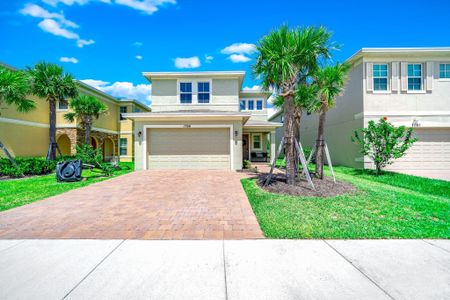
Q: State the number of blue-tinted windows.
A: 8